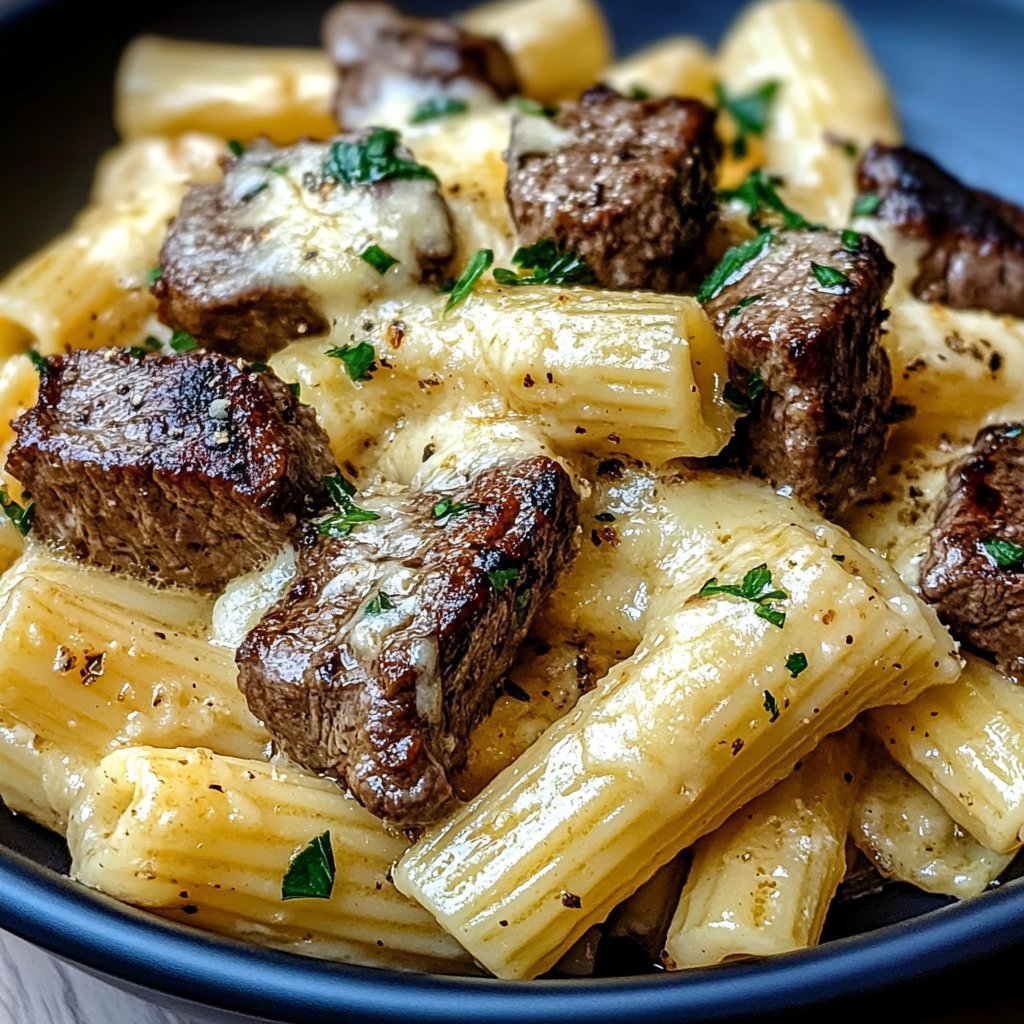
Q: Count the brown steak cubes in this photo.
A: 8